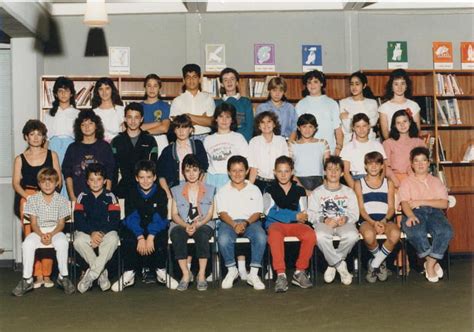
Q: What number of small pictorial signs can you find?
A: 7